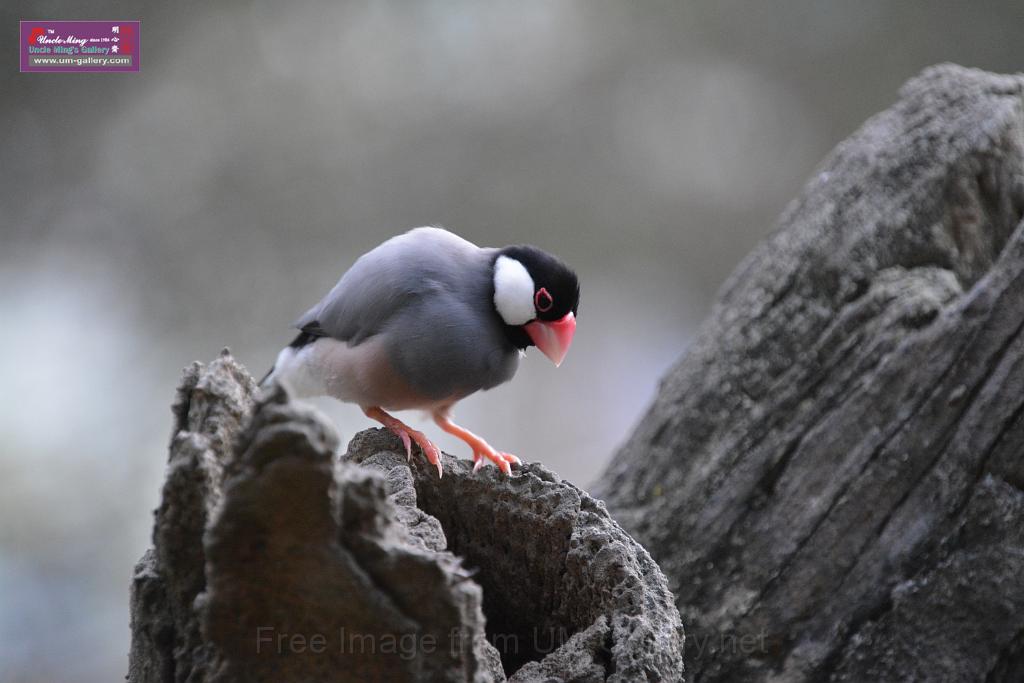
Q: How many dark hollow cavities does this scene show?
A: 1